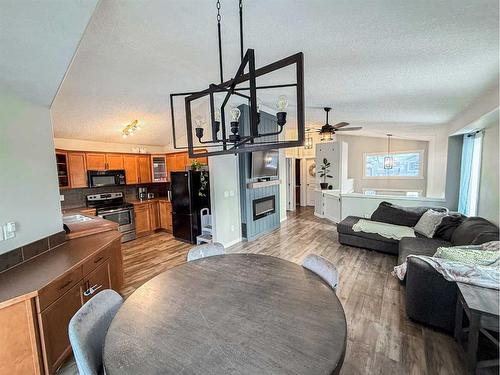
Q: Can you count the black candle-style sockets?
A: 5